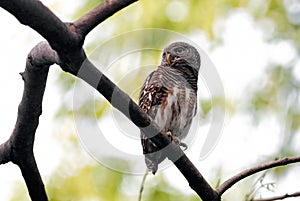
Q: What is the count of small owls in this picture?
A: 1